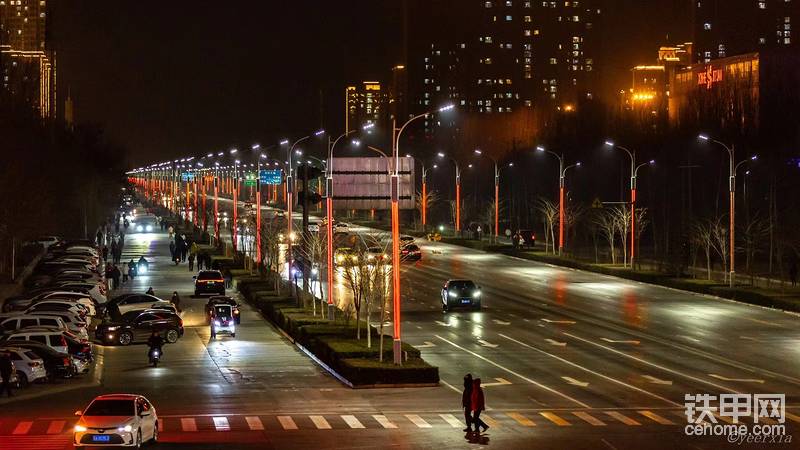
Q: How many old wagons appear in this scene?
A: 0